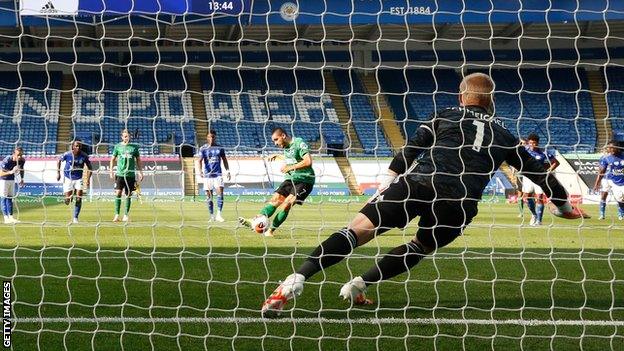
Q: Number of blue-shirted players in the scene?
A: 5